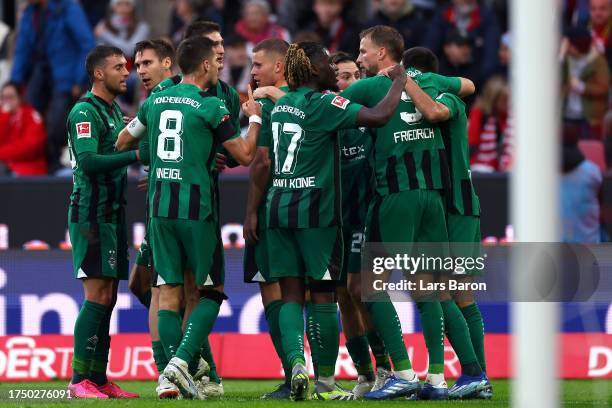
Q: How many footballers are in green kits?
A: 9